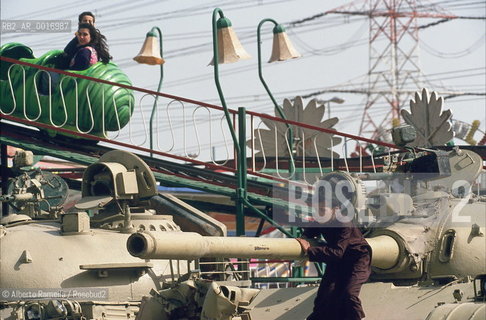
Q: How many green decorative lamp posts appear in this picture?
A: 3